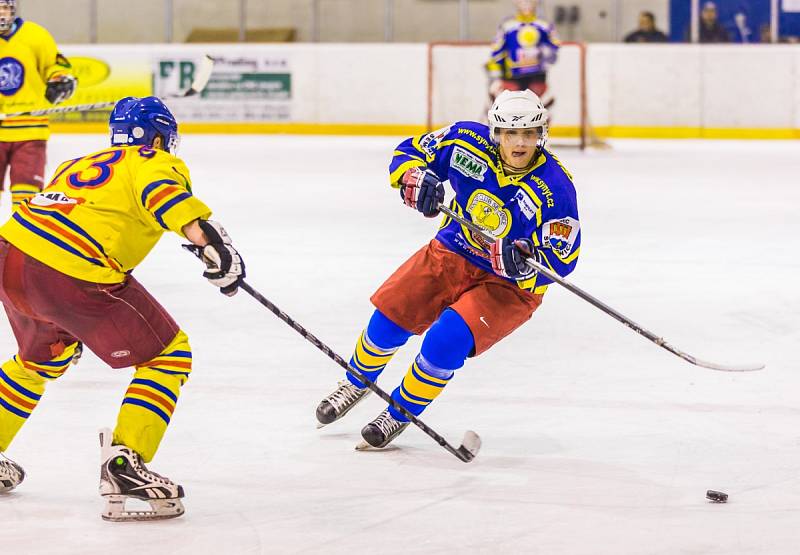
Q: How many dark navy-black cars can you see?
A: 0